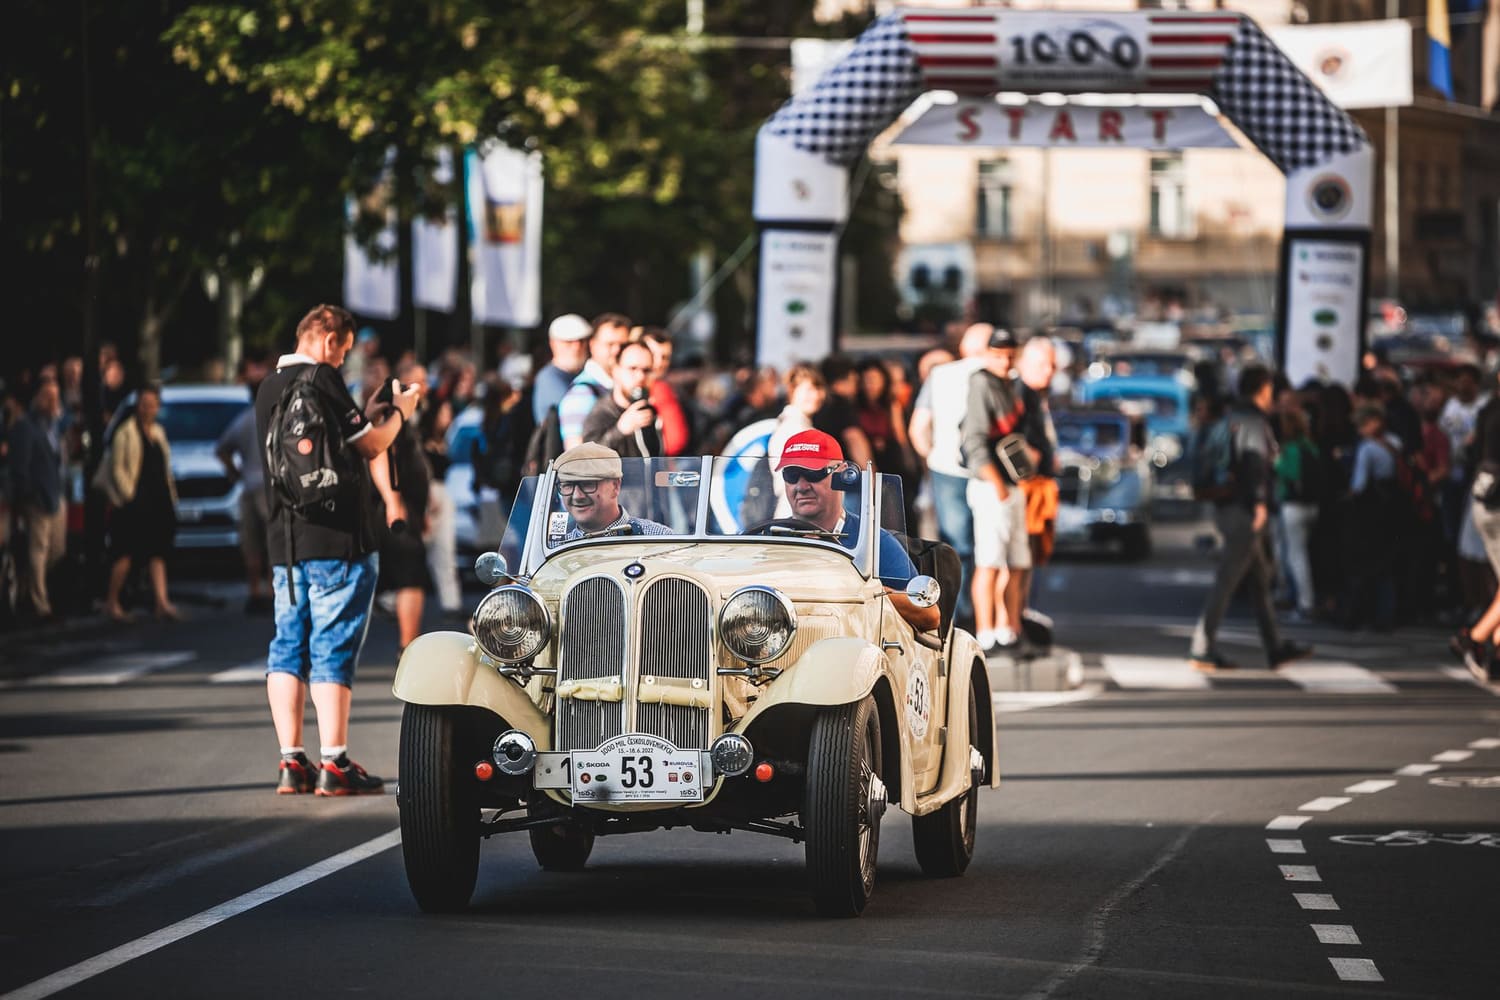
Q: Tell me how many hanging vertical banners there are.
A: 3